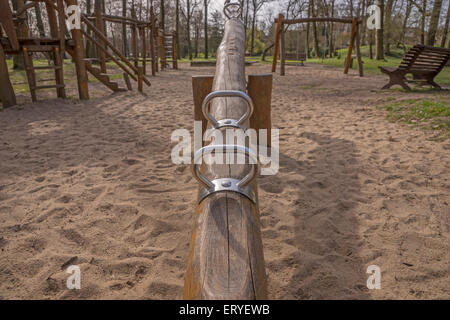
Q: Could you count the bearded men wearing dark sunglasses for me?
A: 0